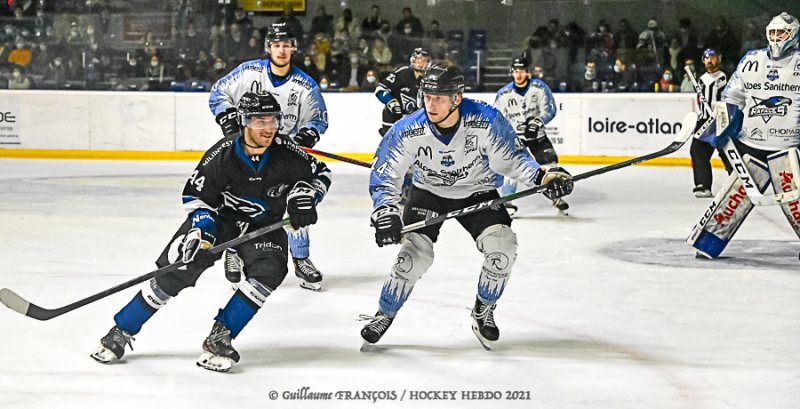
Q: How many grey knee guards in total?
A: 2